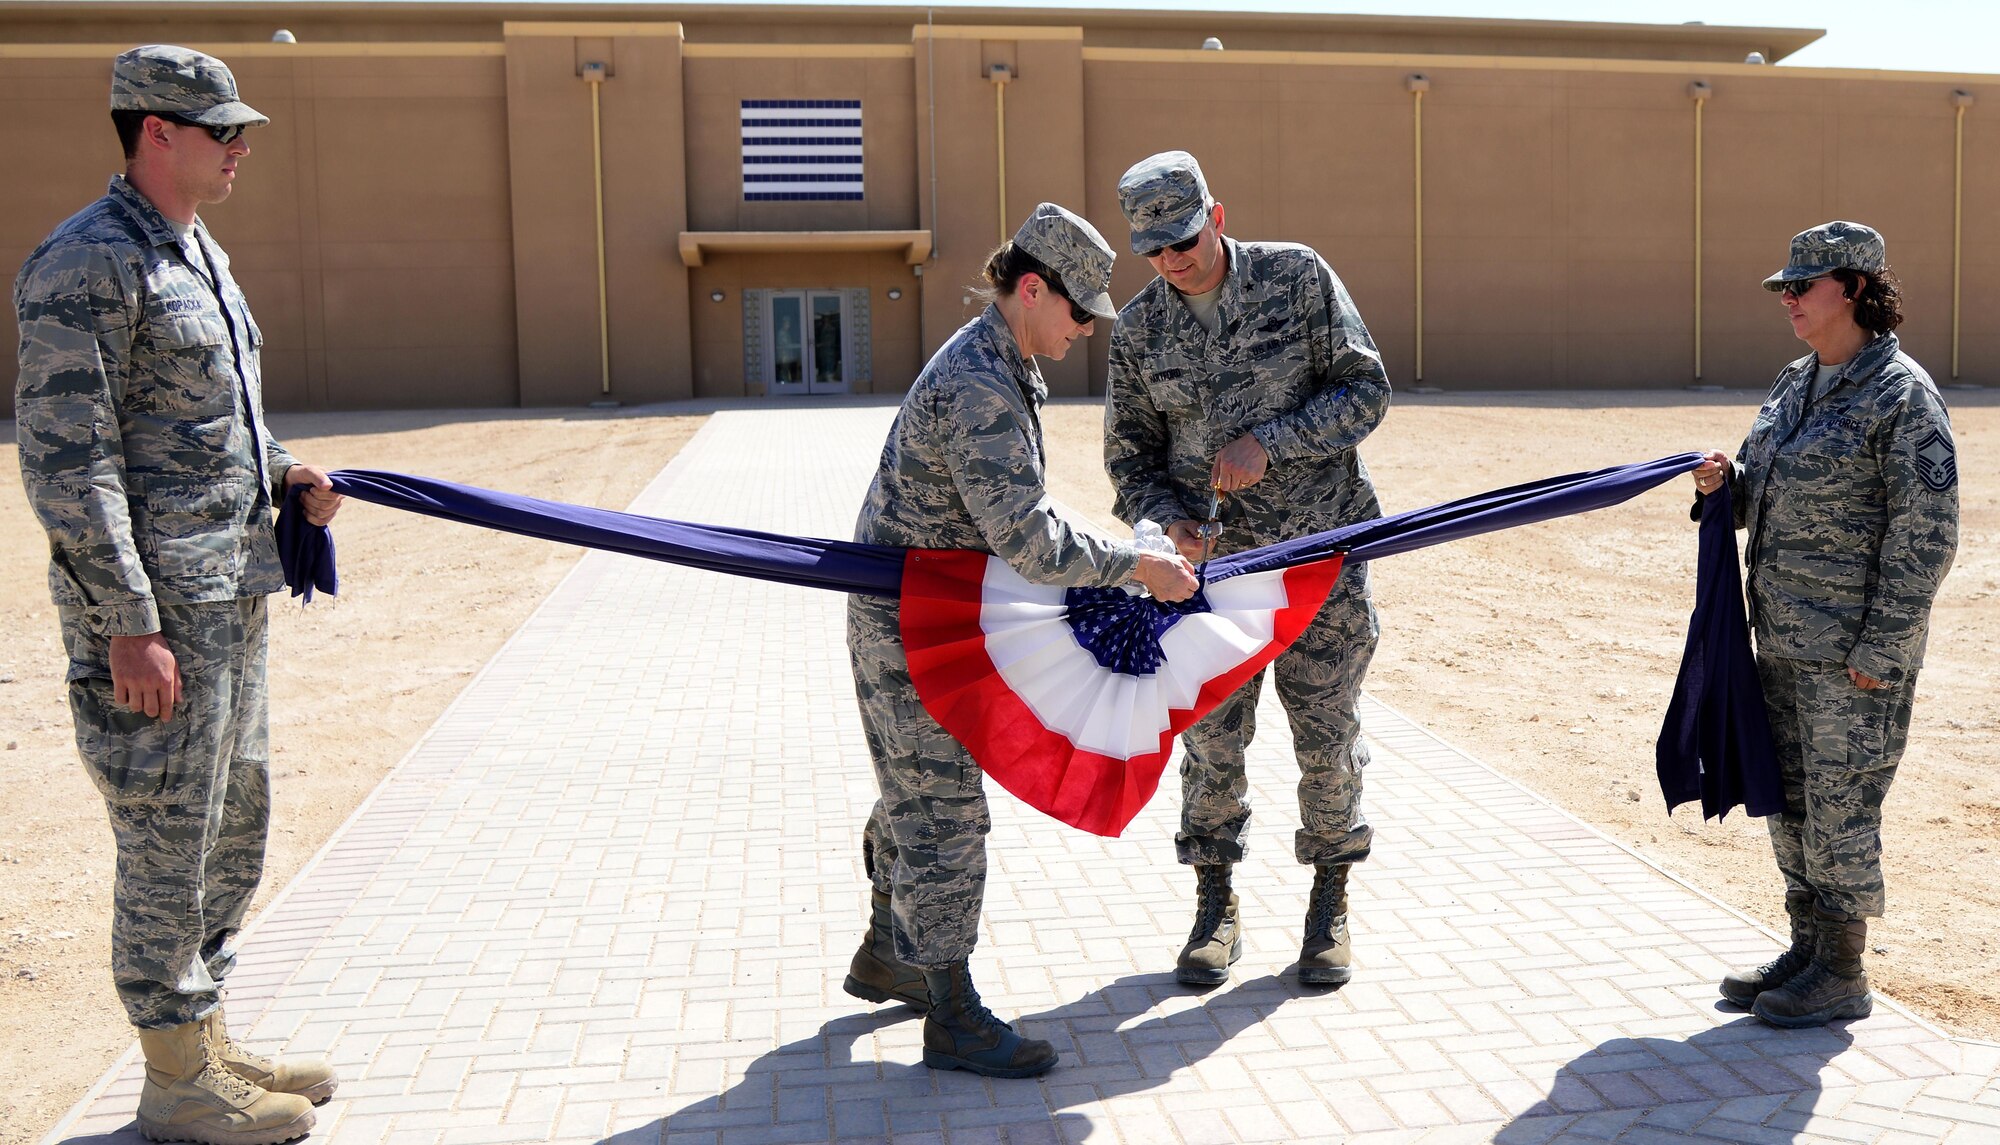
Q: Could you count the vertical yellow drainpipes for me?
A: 5